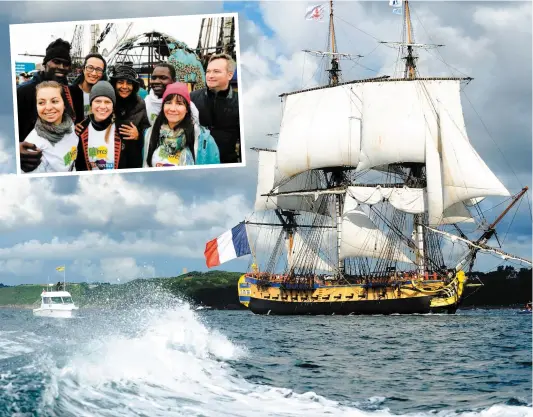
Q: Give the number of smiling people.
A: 8